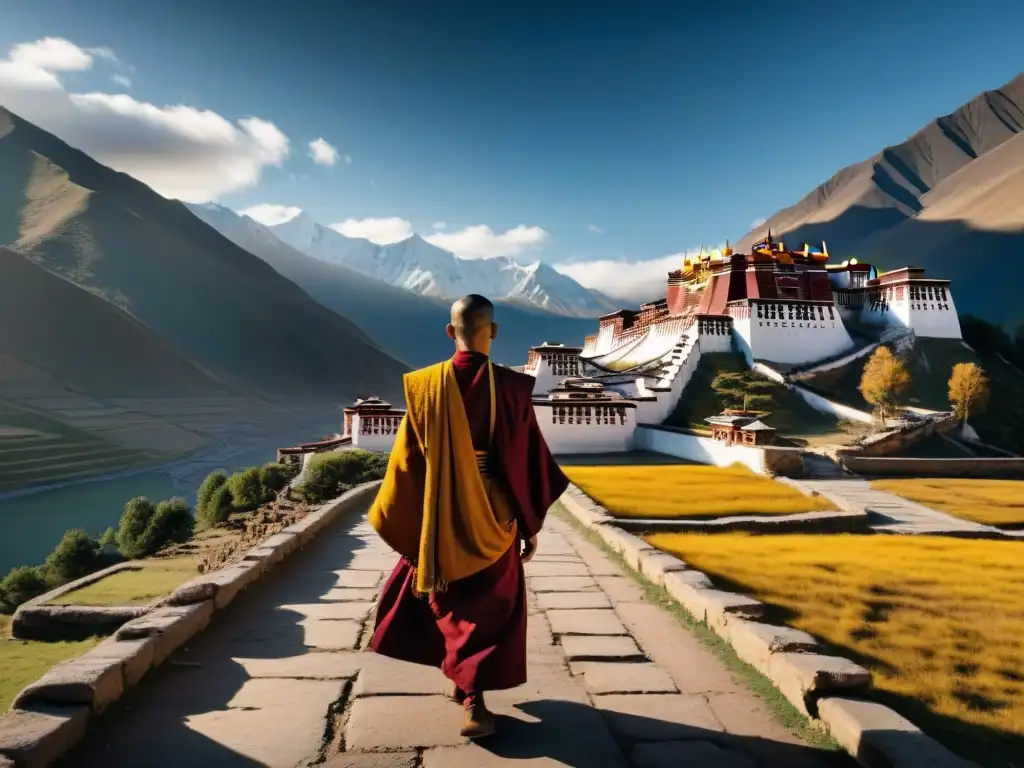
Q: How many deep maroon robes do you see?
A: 1